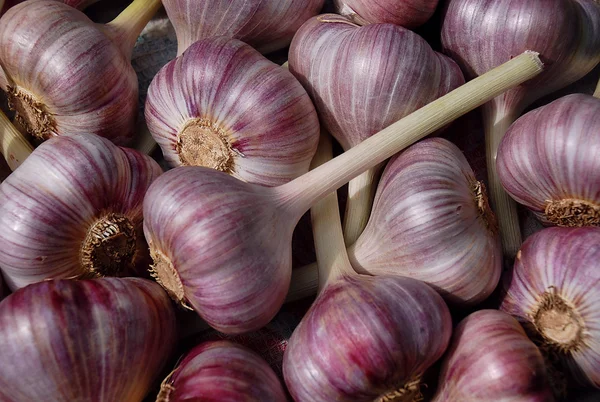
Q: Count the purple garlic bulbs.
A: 15